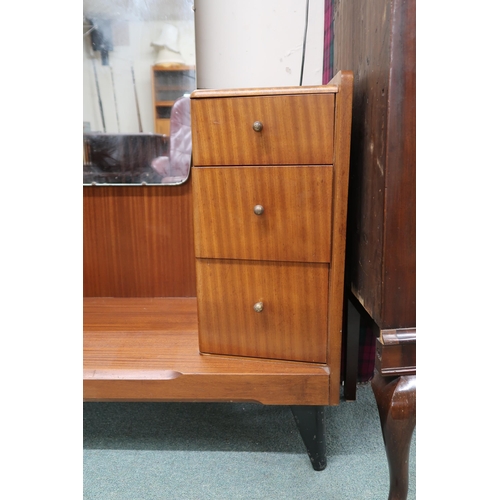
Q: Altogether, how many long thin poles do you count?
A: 3